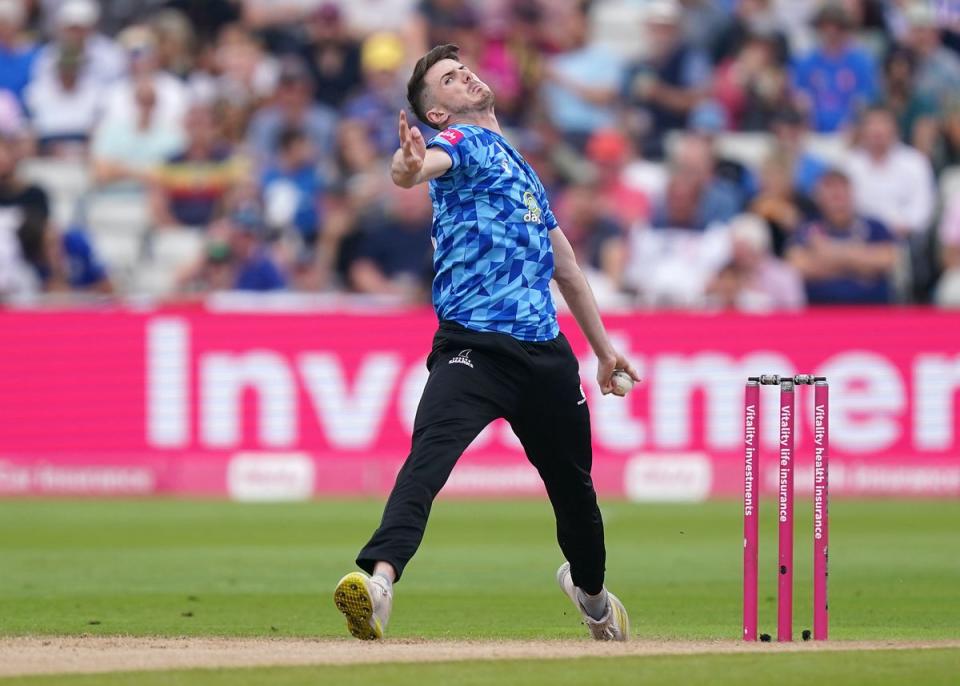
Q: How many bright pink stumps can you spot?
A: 3